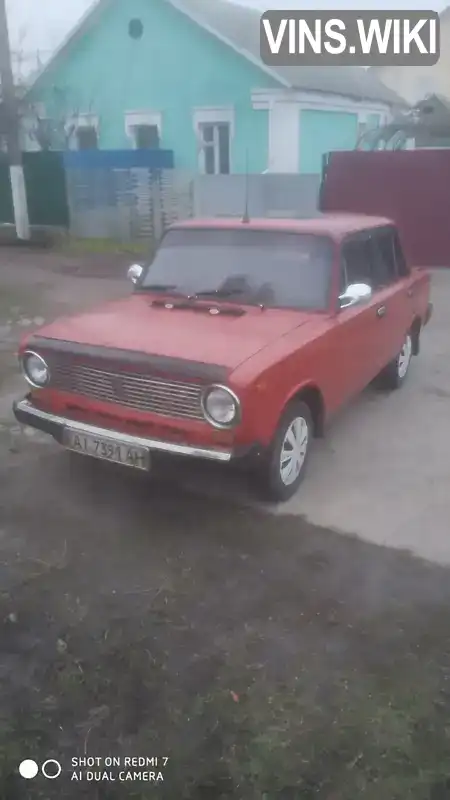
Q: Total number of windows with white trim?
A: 3